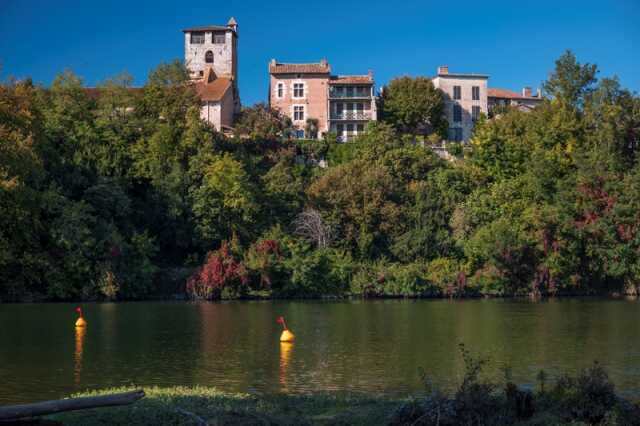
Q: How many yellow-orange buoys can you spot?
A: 2